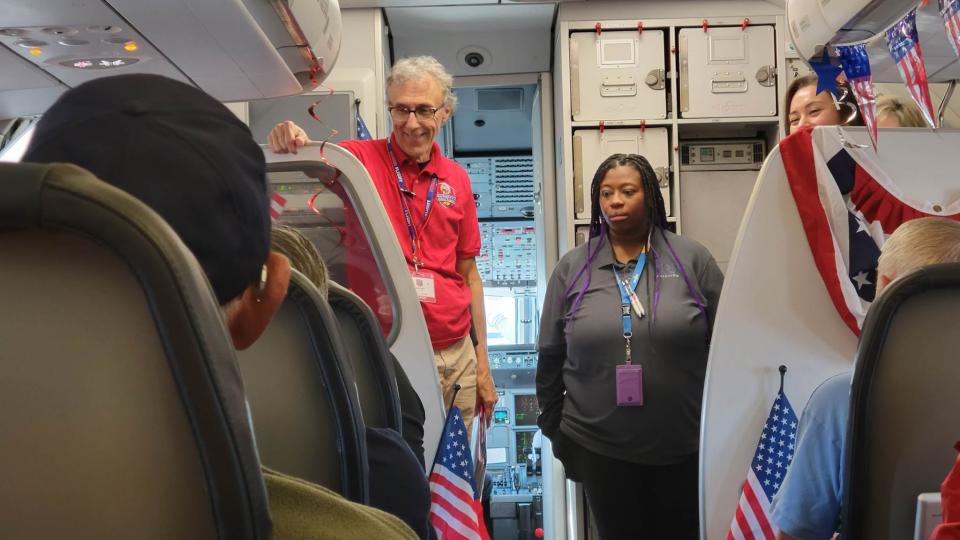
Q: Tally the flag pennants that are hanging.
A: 3